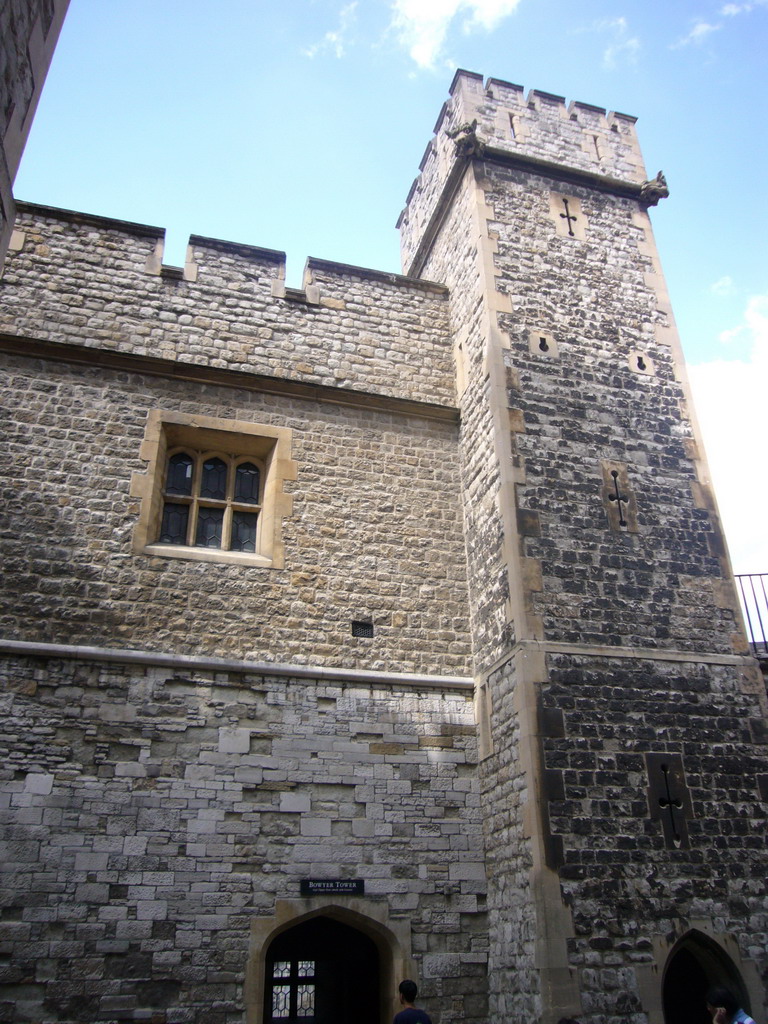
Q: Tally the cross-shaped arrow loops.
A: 3